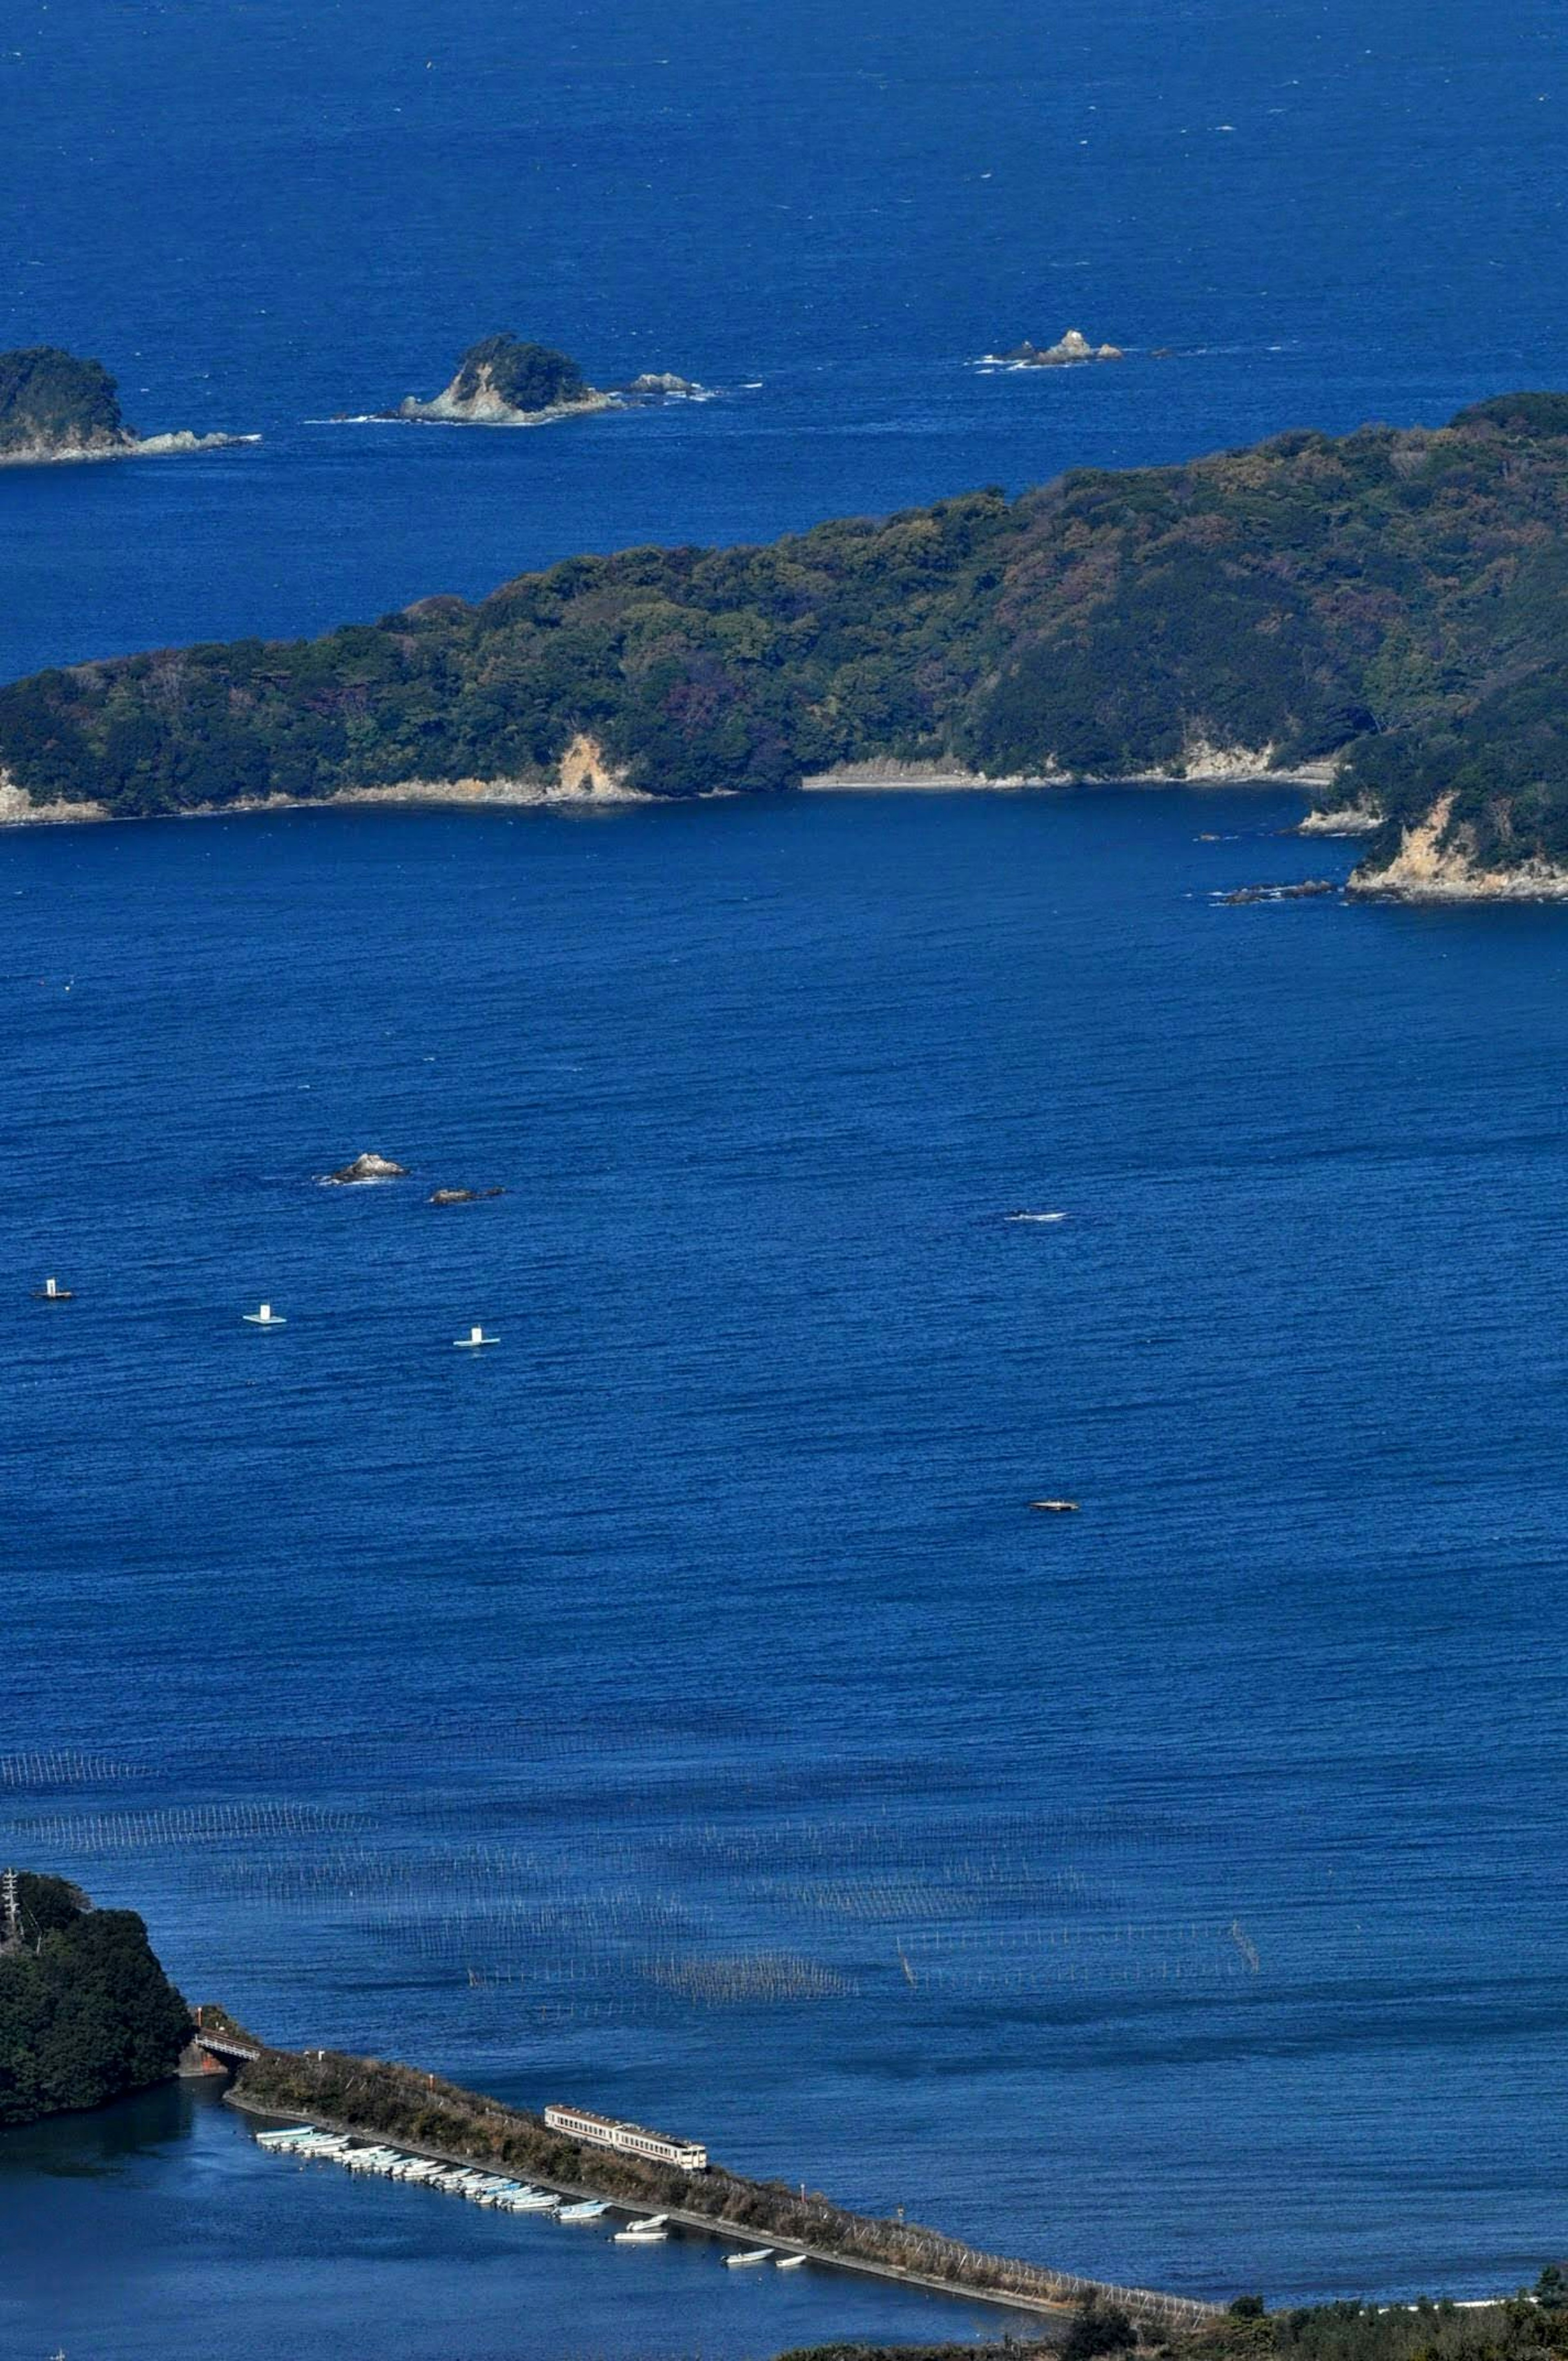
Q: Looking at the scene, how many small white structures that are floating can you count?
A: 3